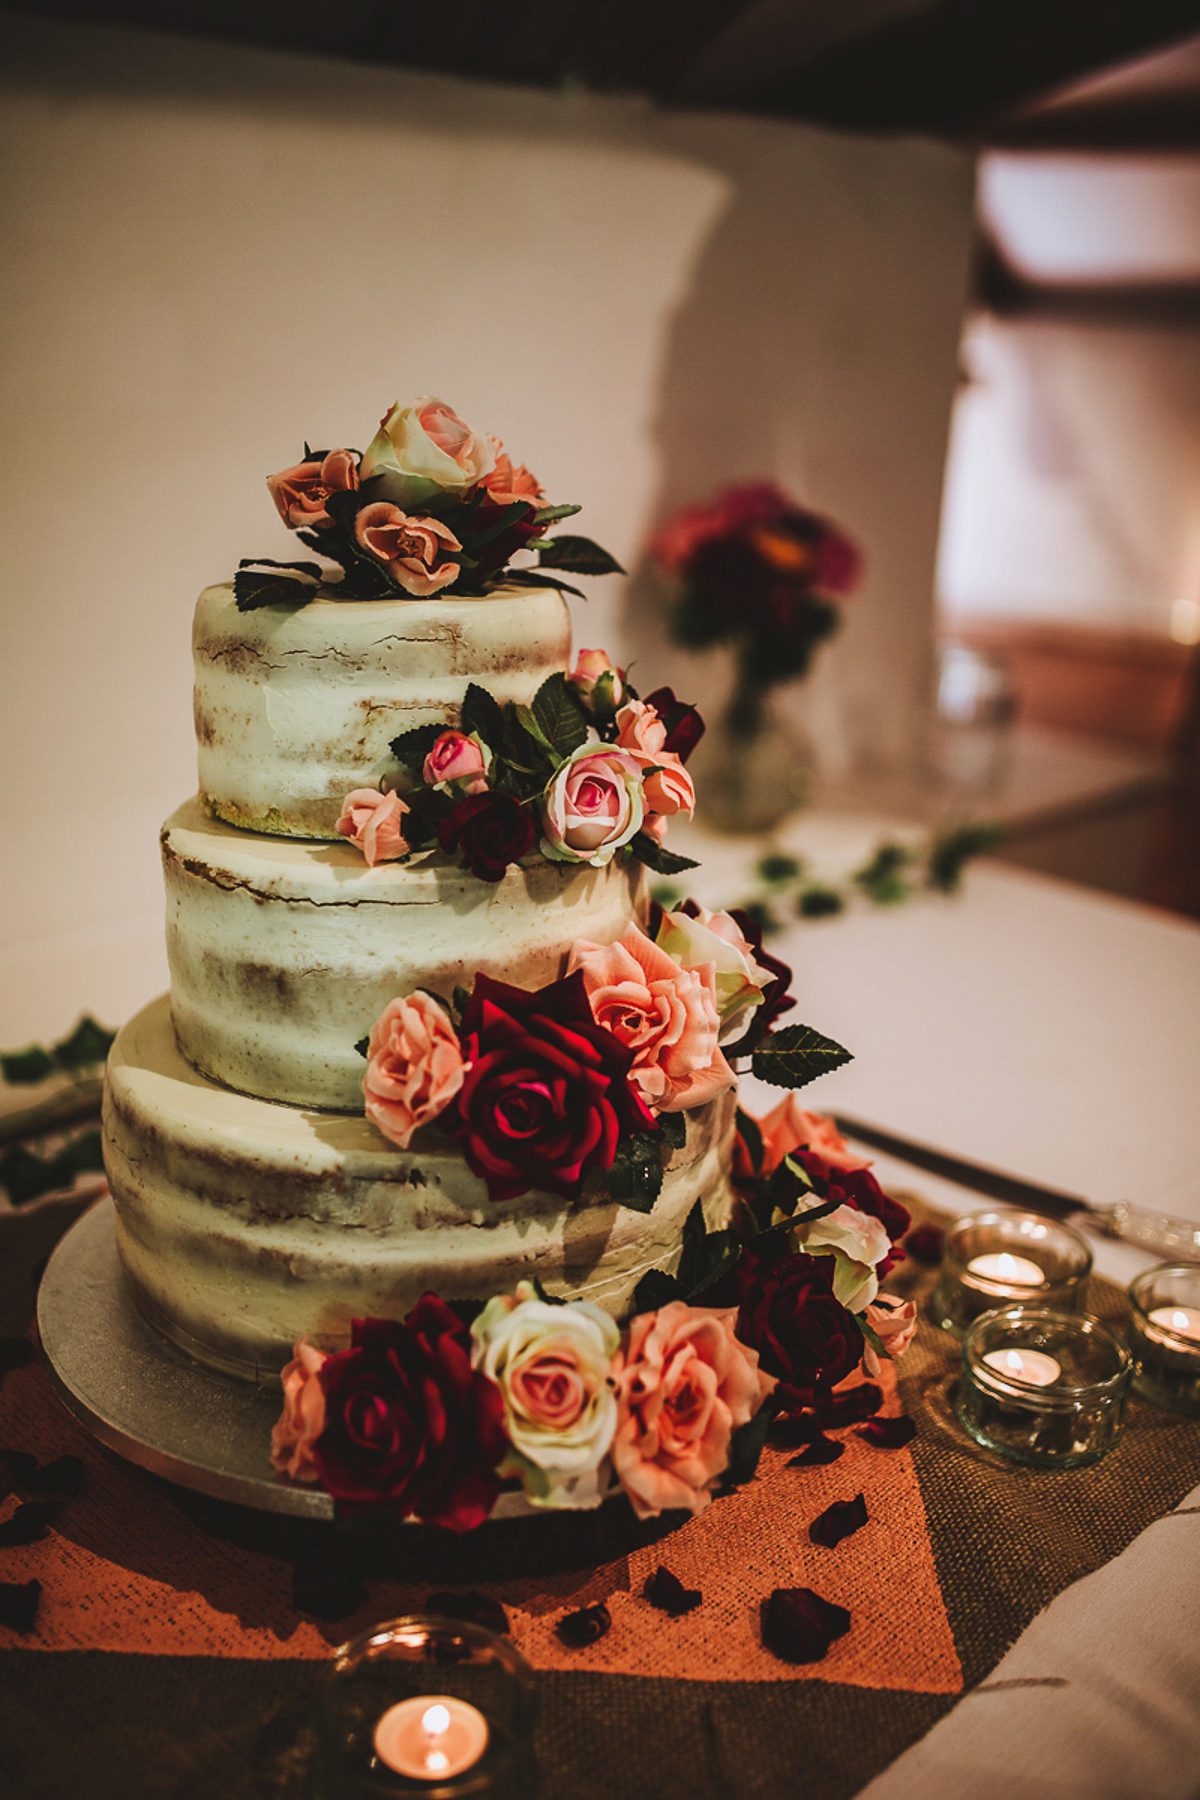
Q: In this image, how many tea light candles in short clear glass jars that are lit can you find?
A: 4